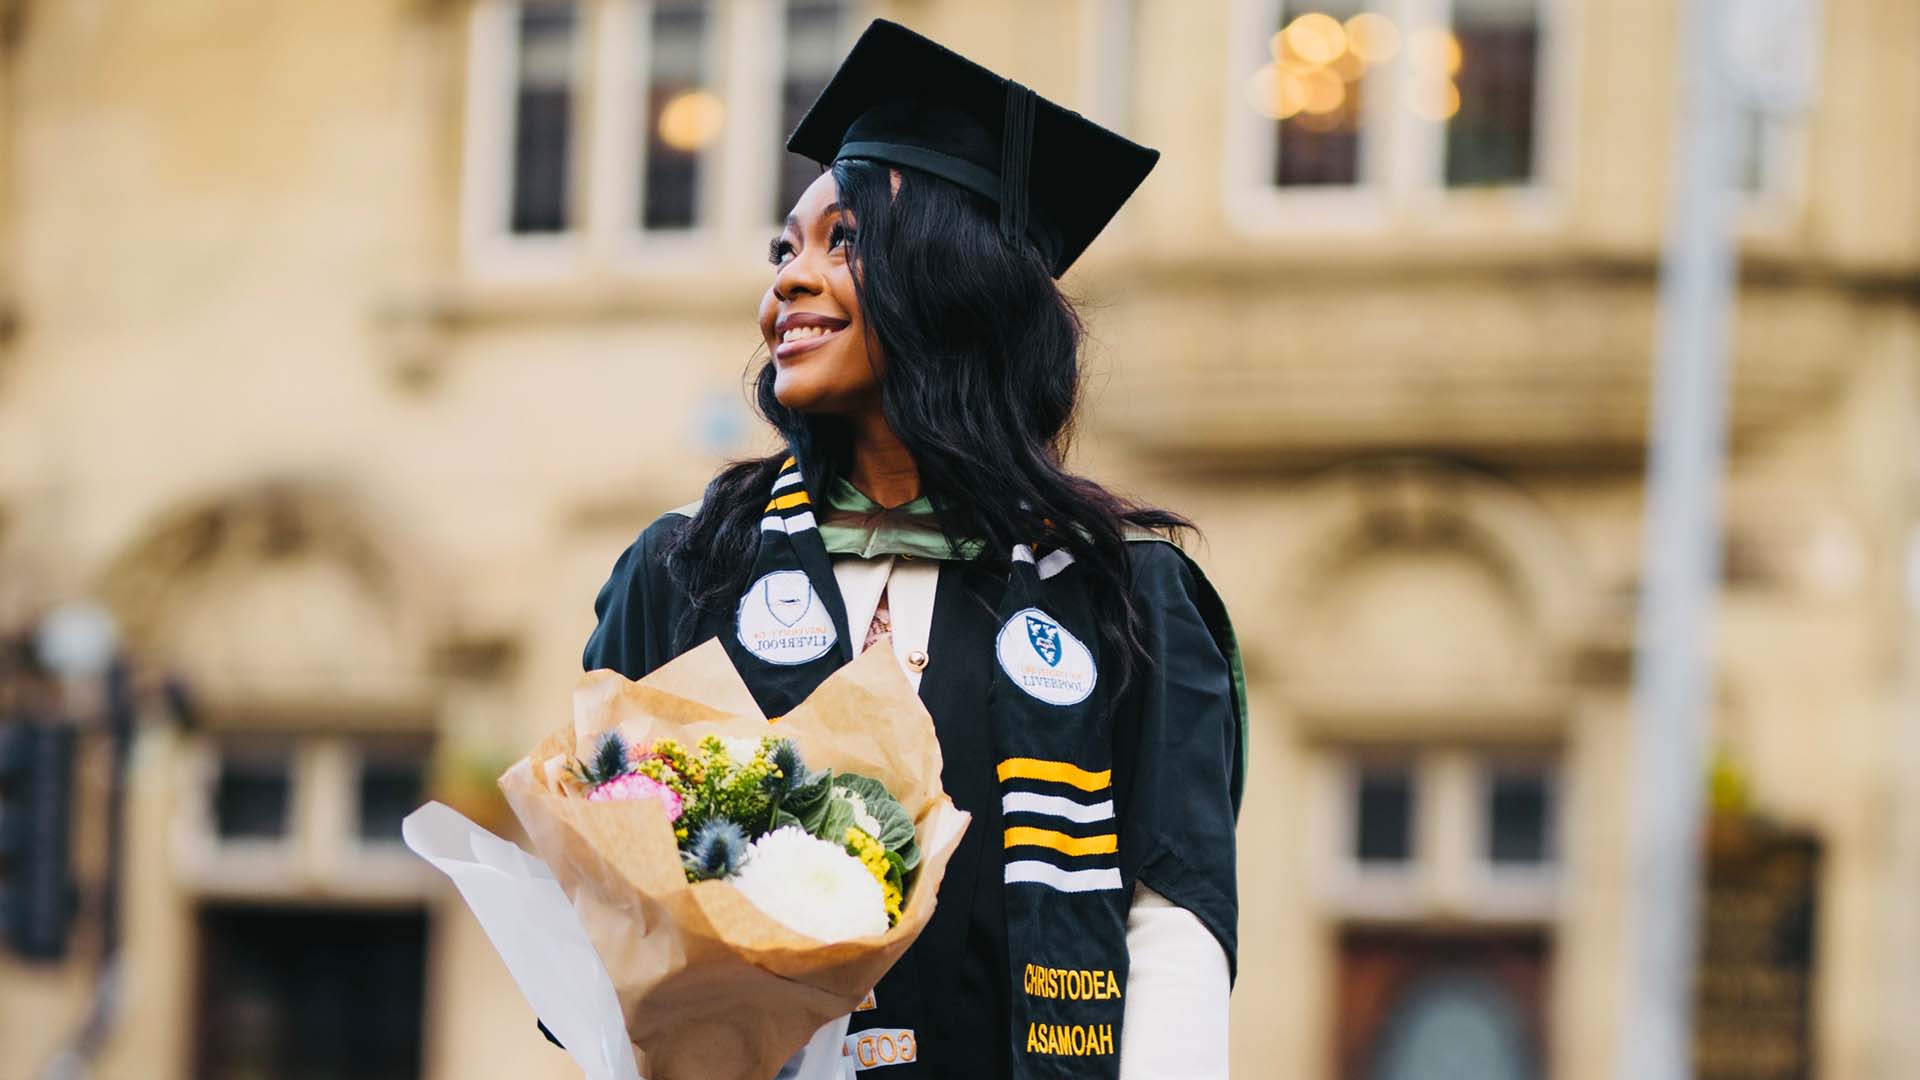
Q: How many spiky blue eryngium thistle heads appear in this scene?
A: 3